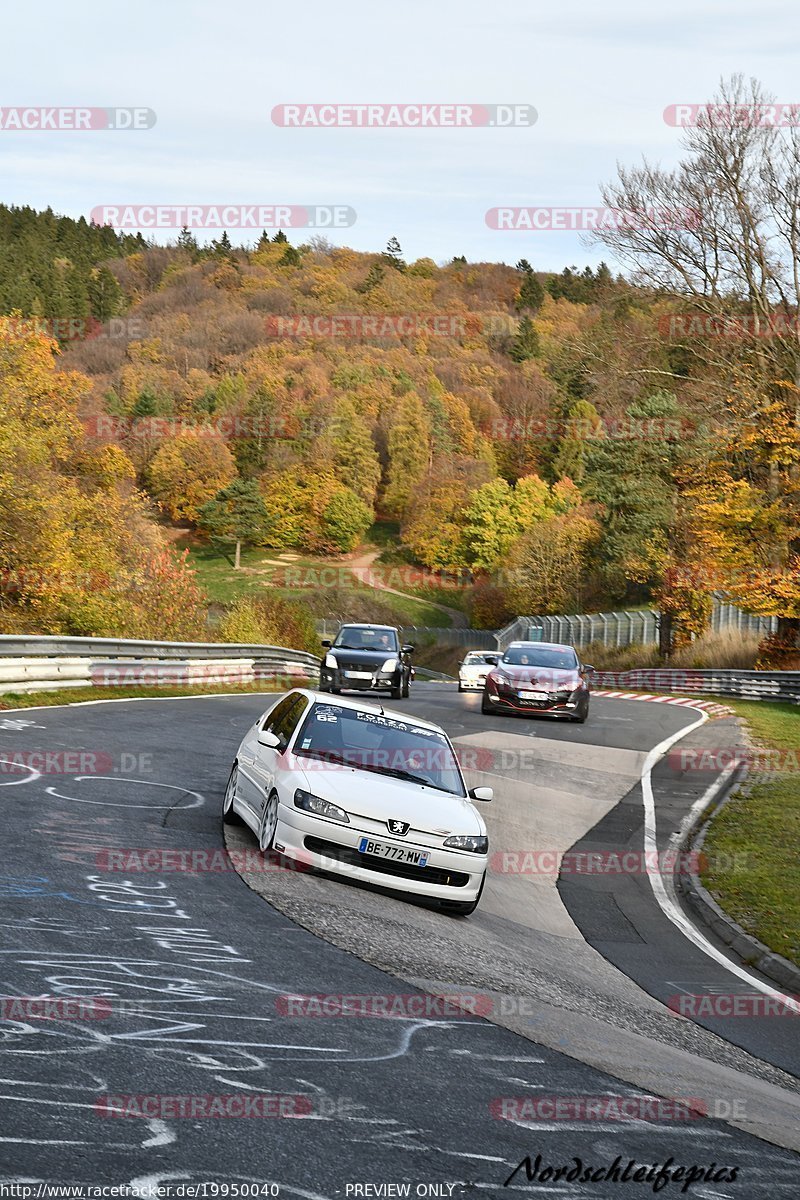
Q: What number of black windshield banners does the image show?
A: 1